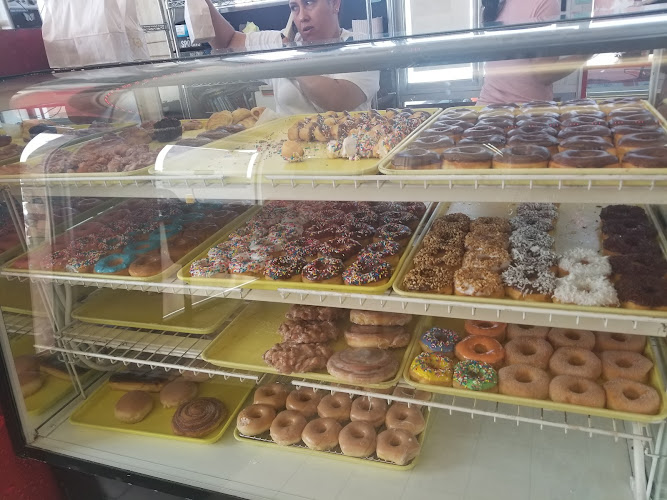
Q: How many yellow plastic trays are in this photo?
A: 11